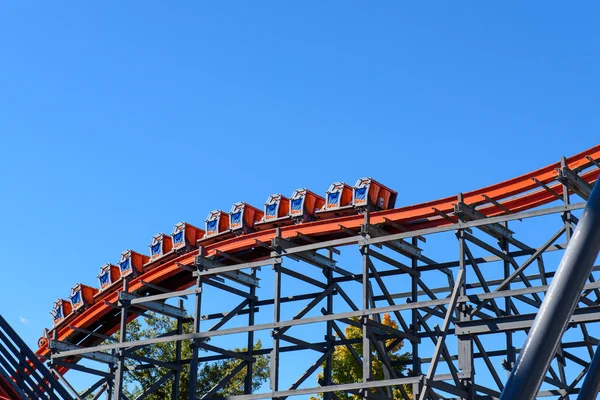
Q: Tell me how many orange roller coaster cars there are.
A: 12